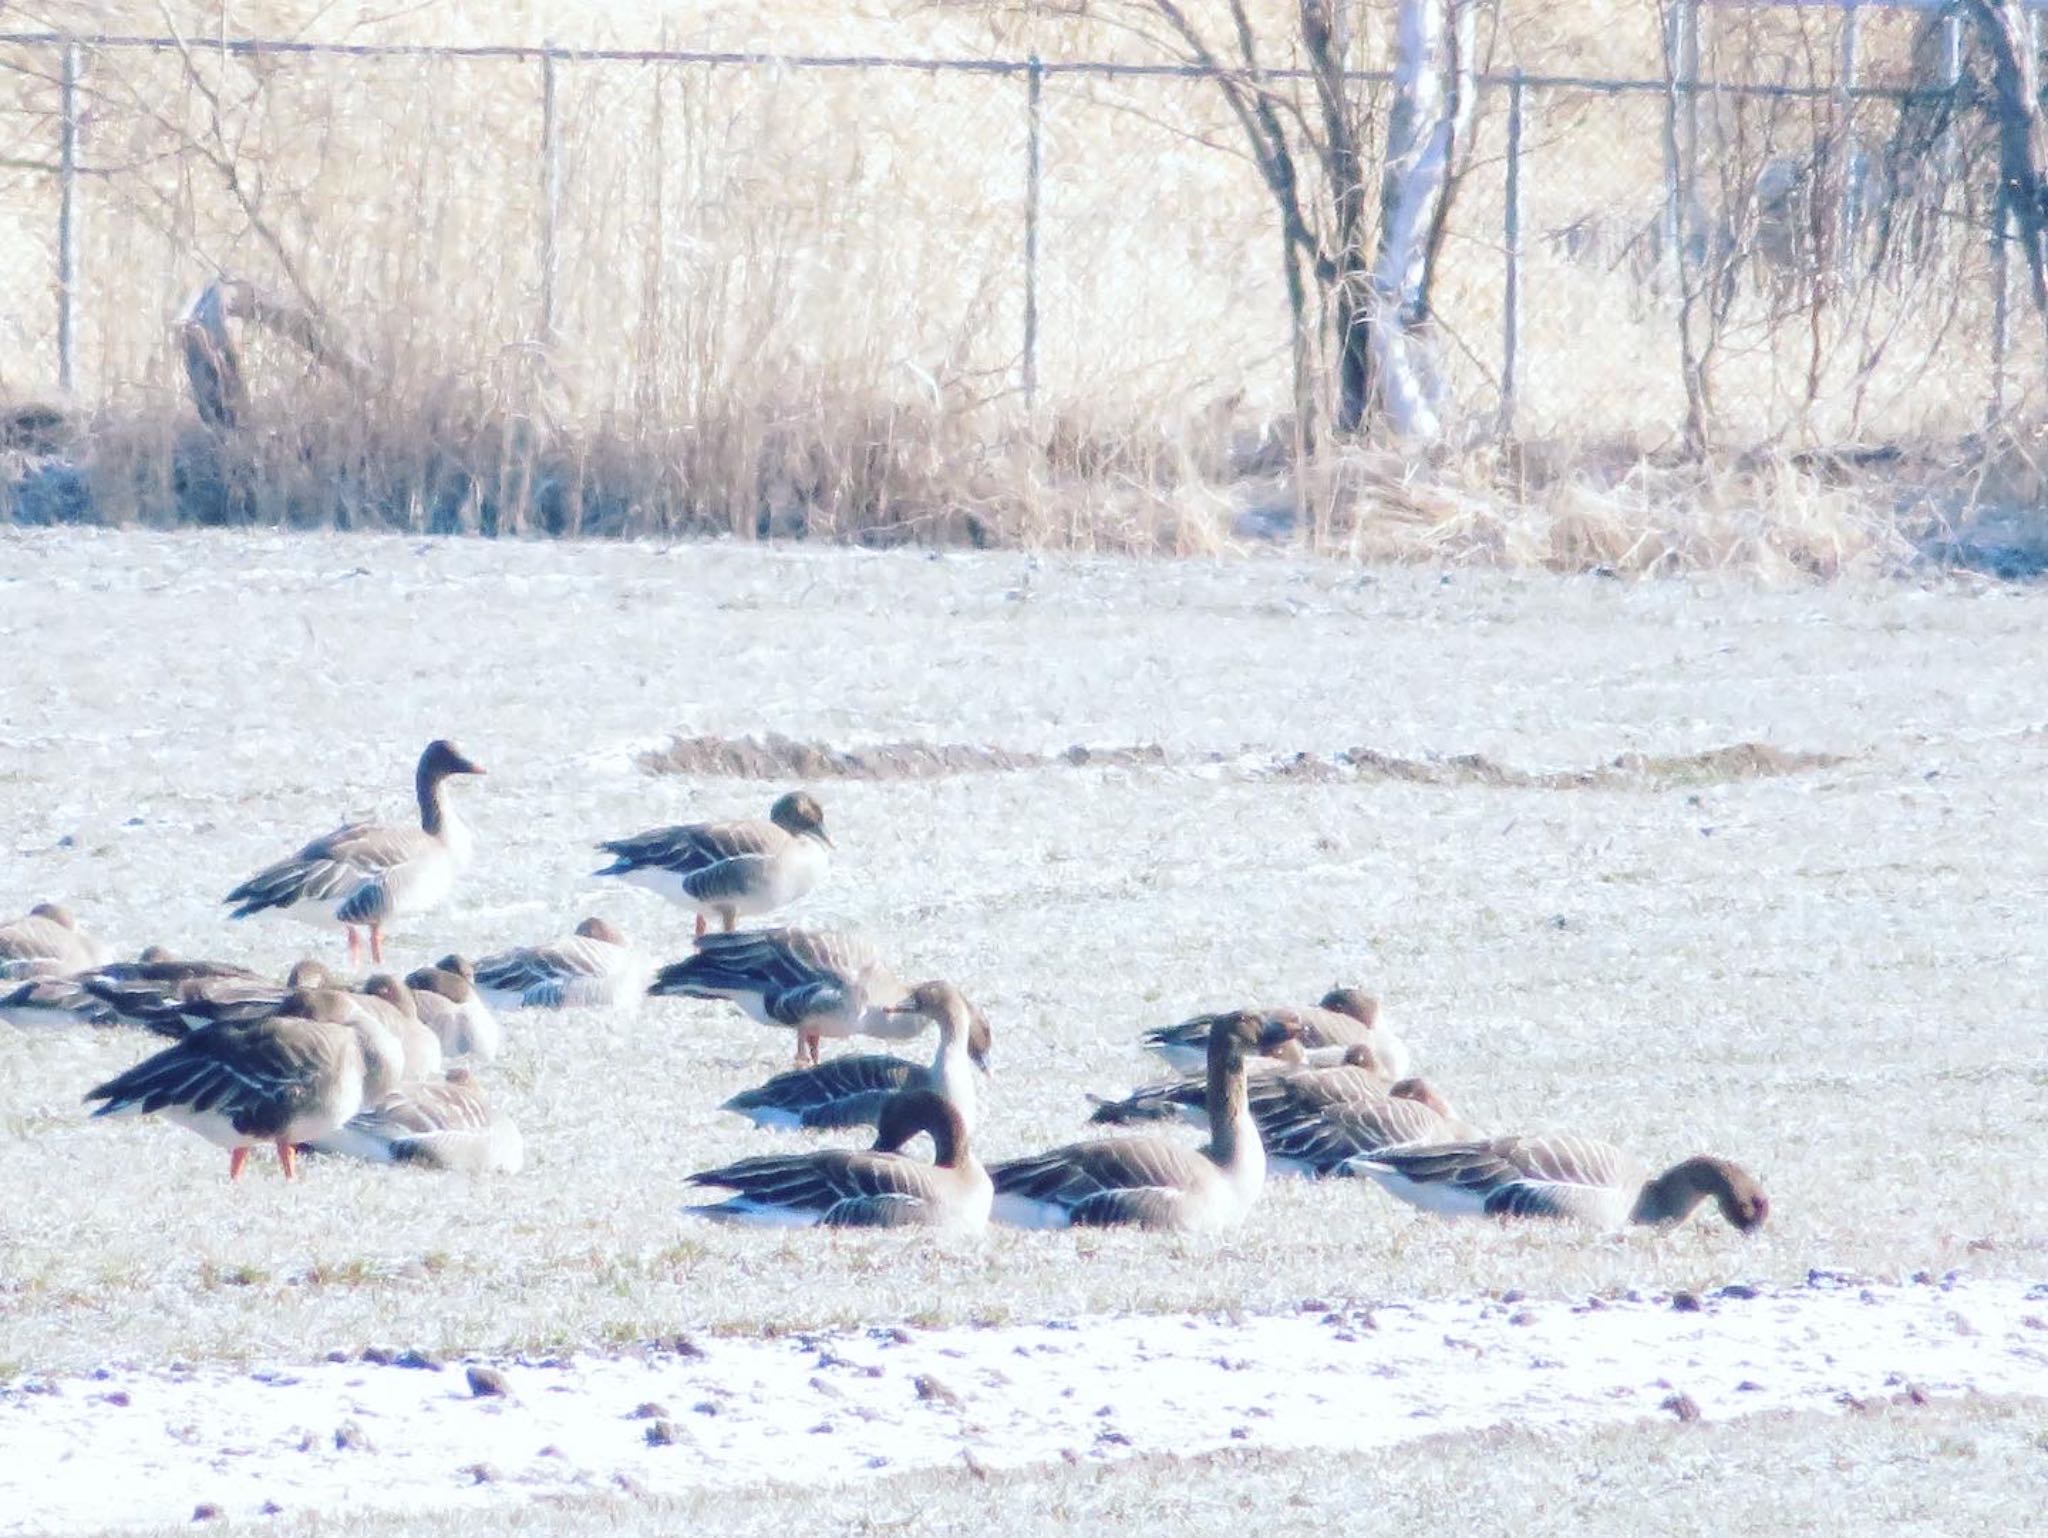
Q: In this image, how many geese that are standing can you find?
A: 4